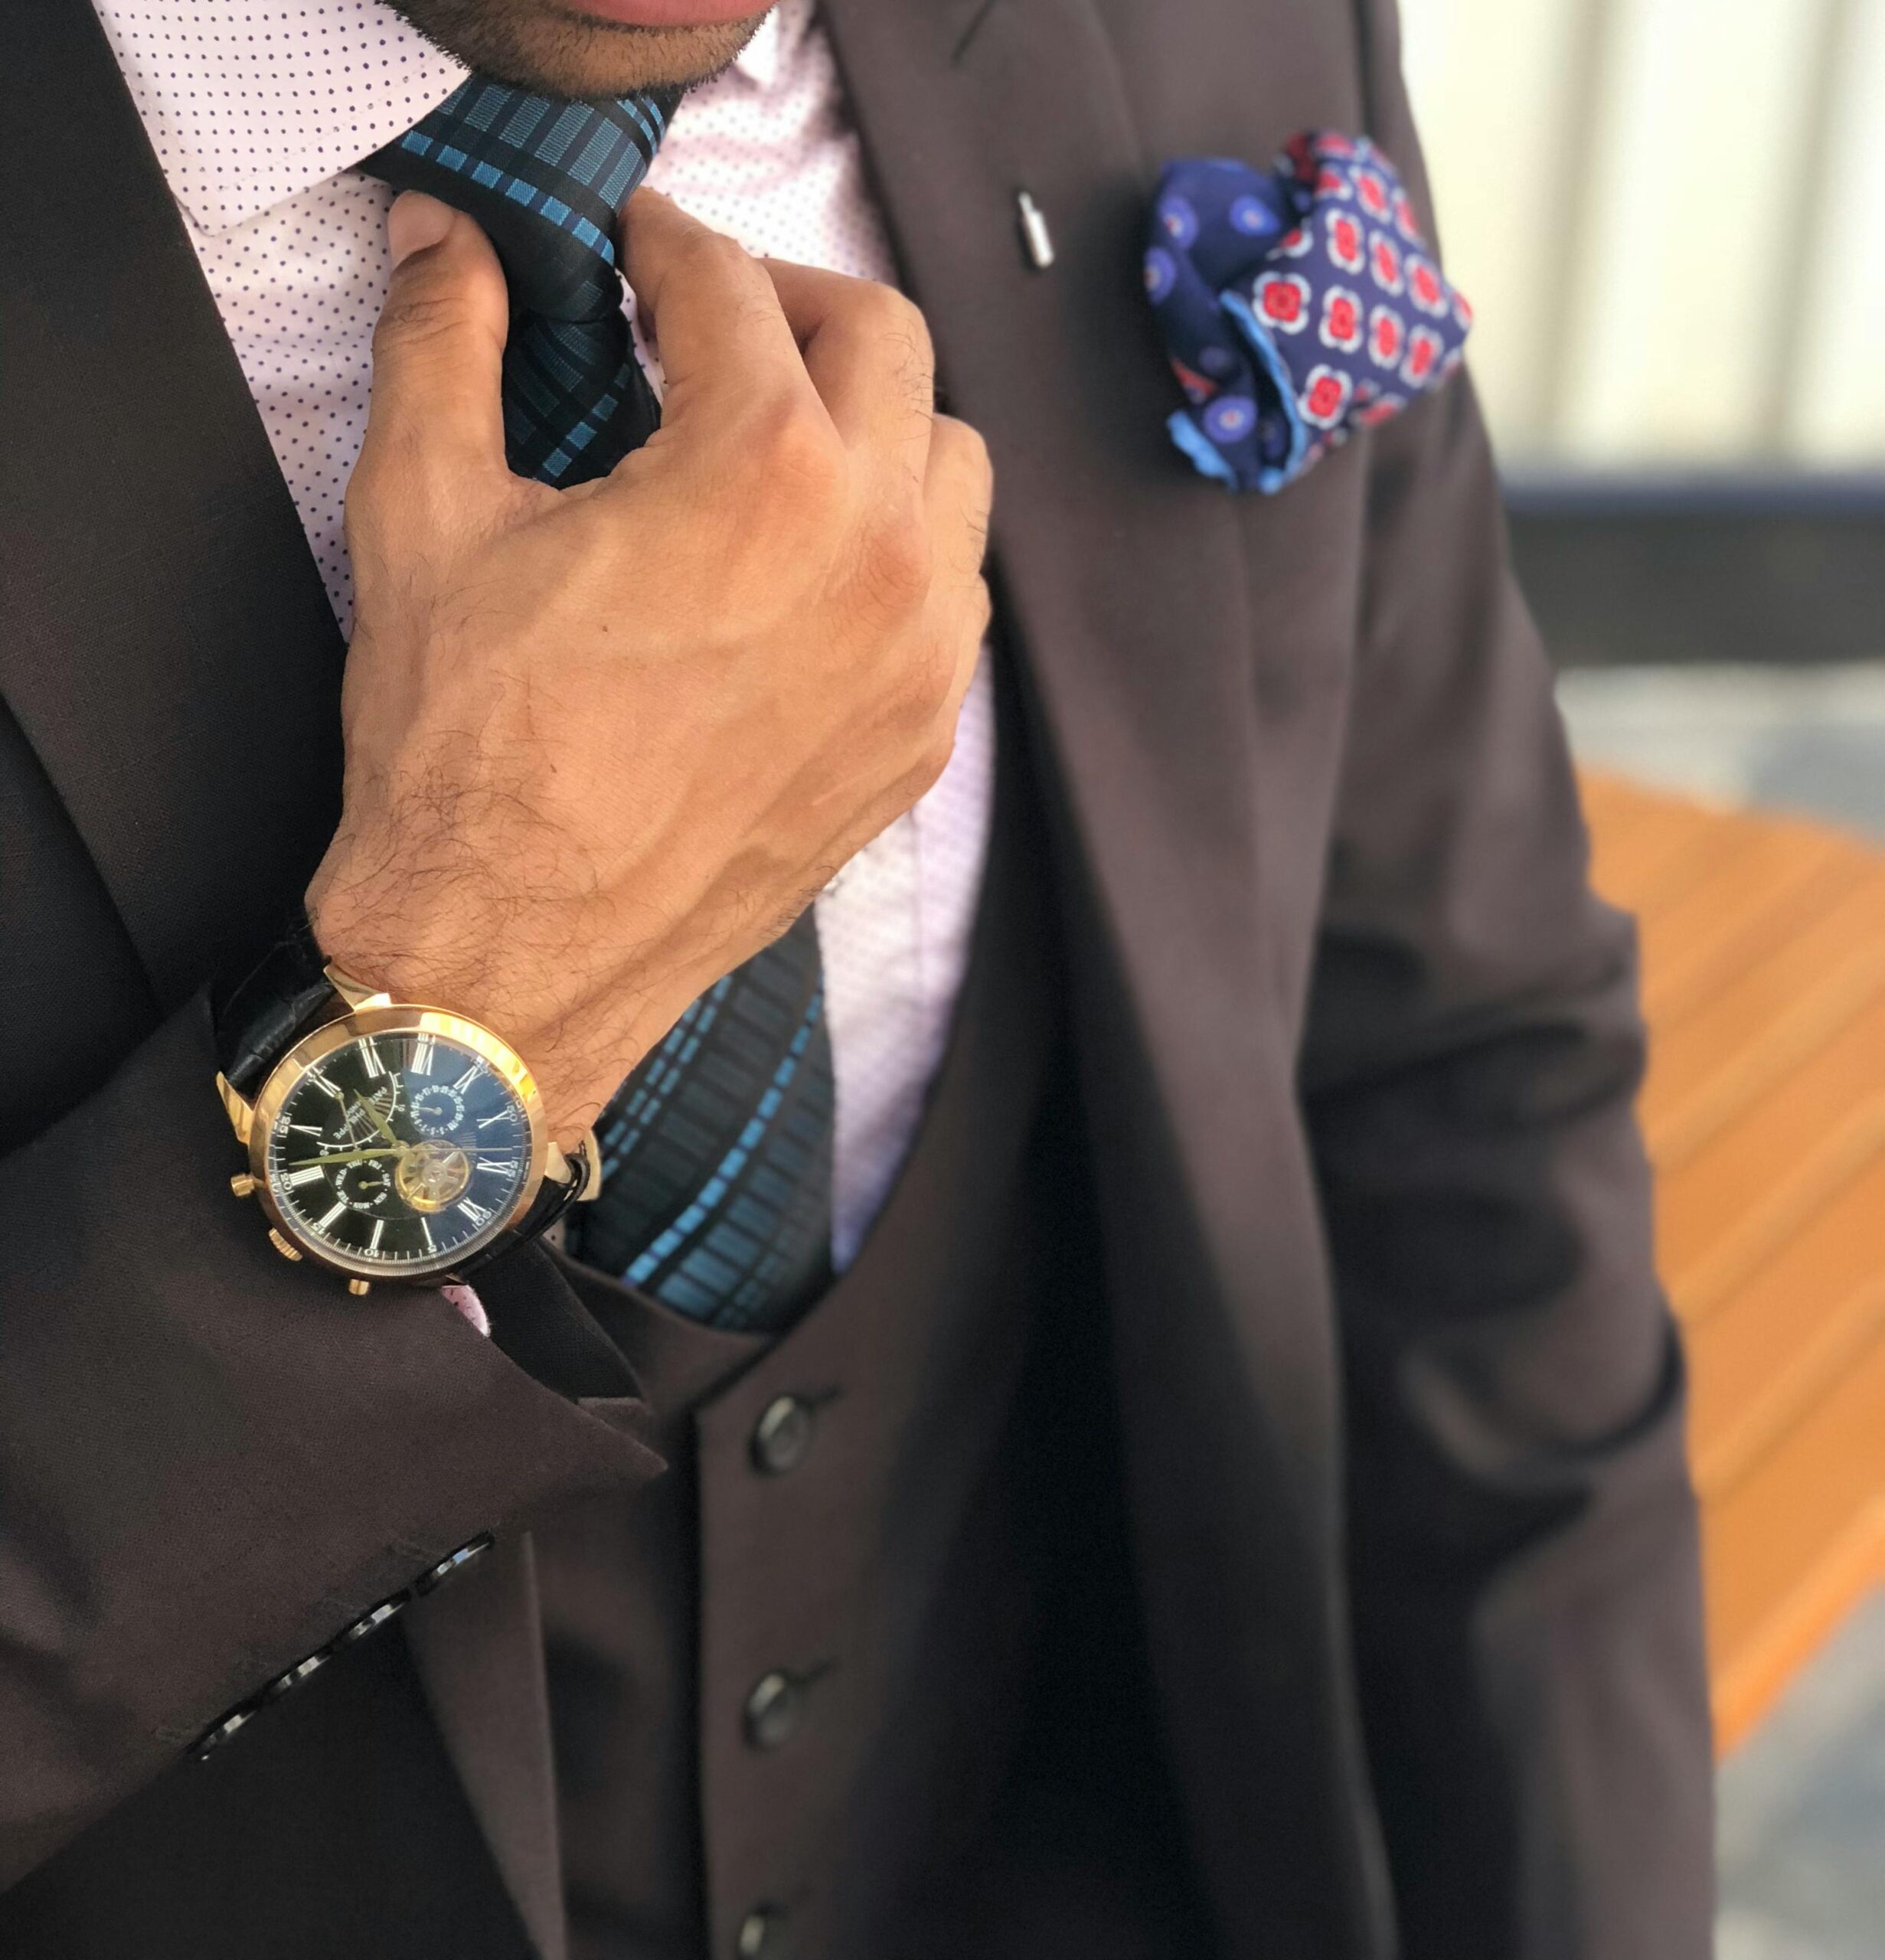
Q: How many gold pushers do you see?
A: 2